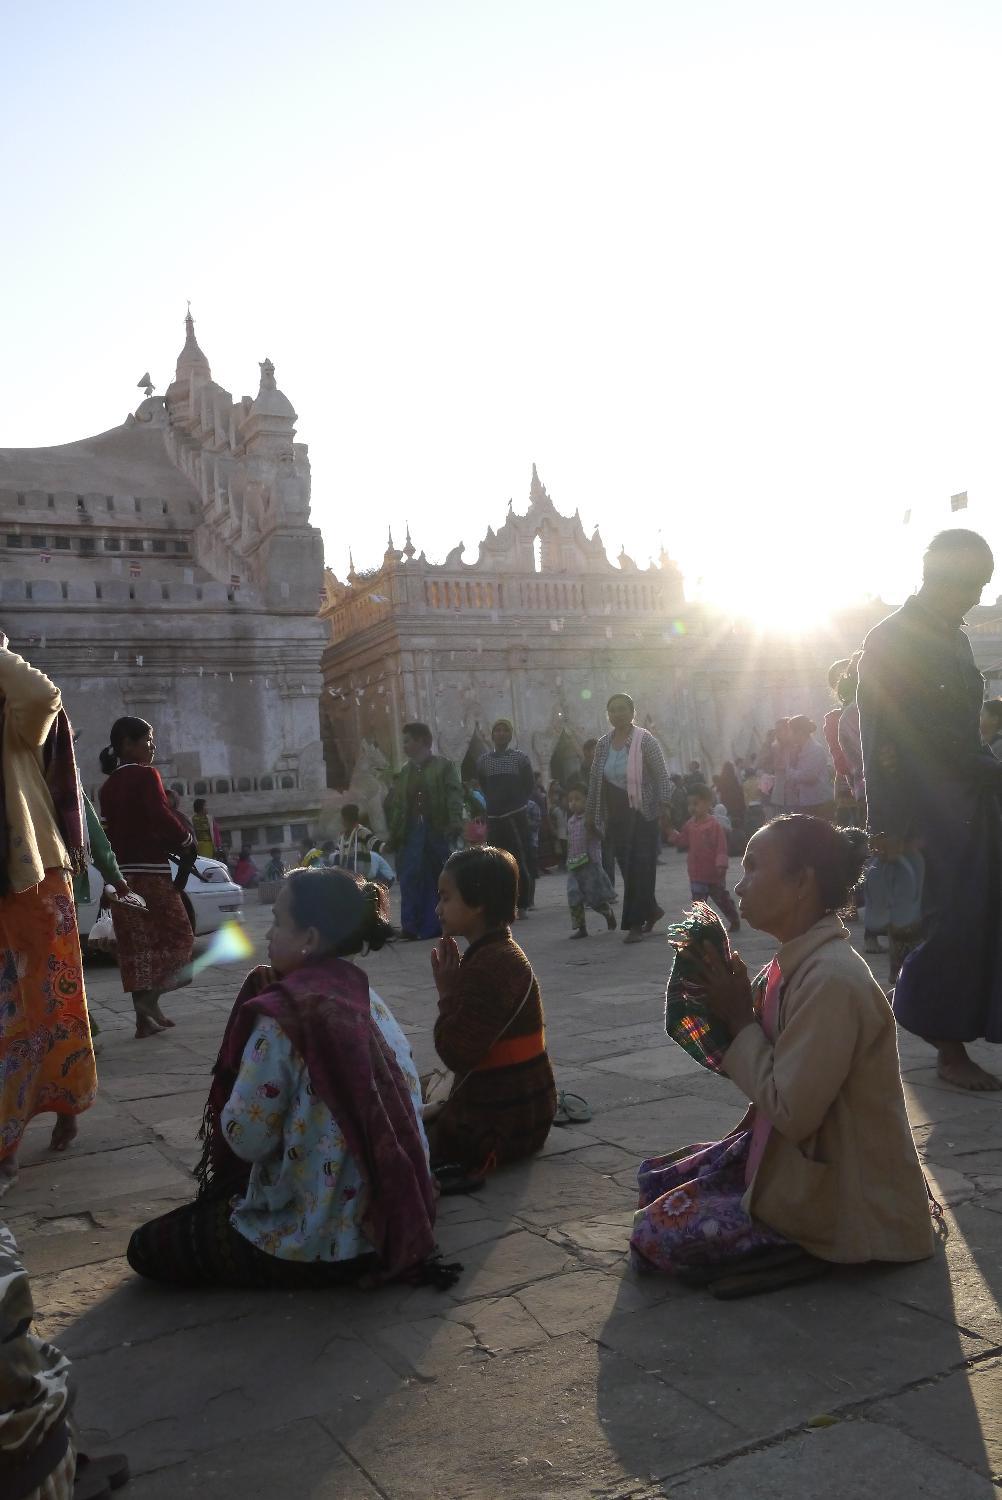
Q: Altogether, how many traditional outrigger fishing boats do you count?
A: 0